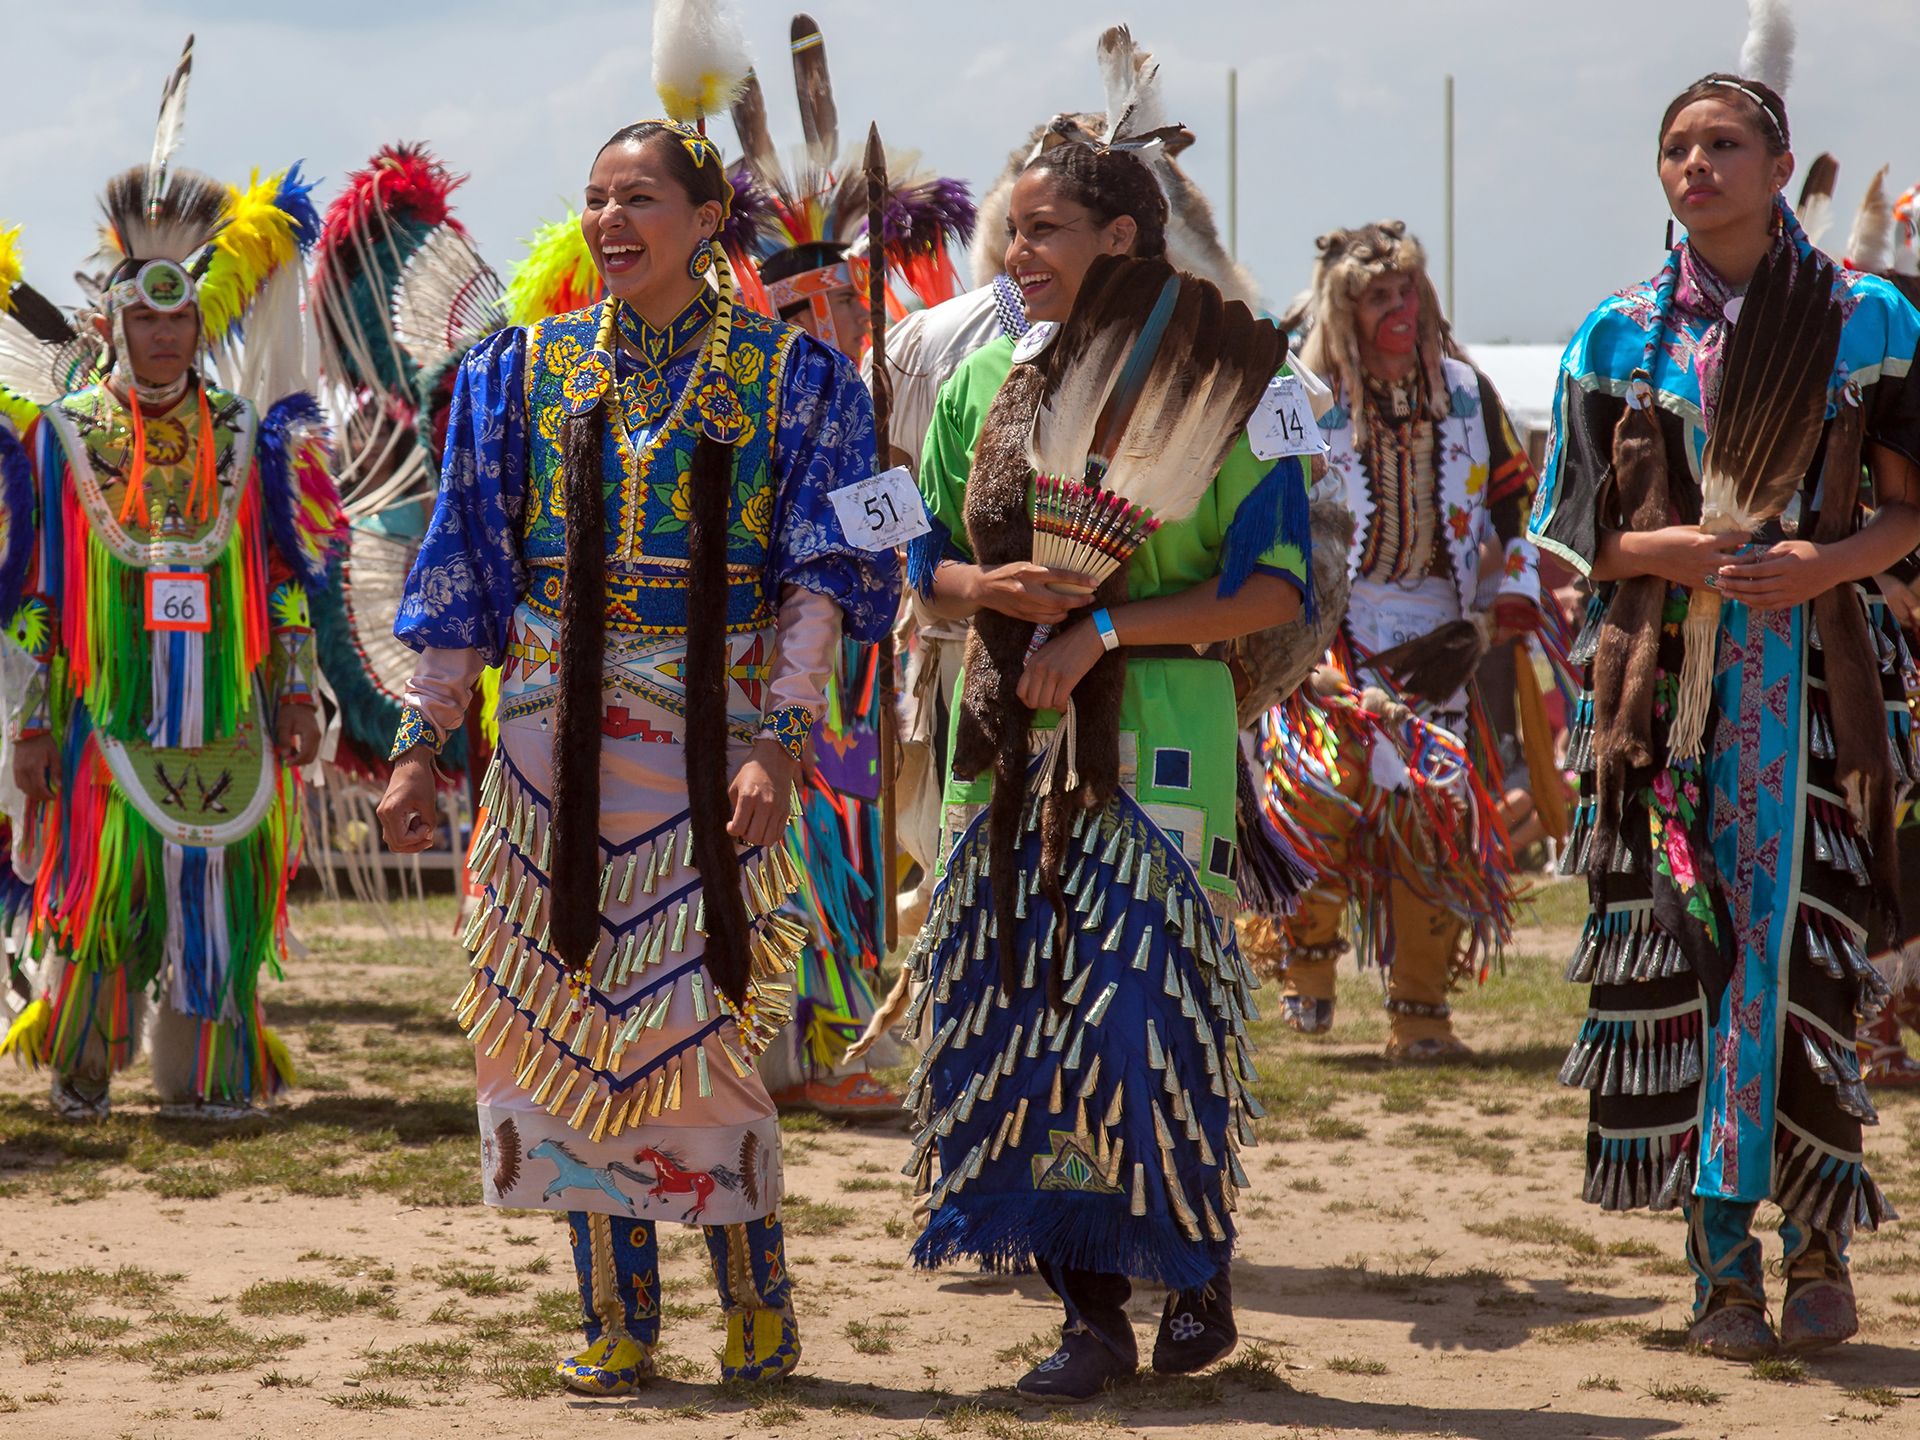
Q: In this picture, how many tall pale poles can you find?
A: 2